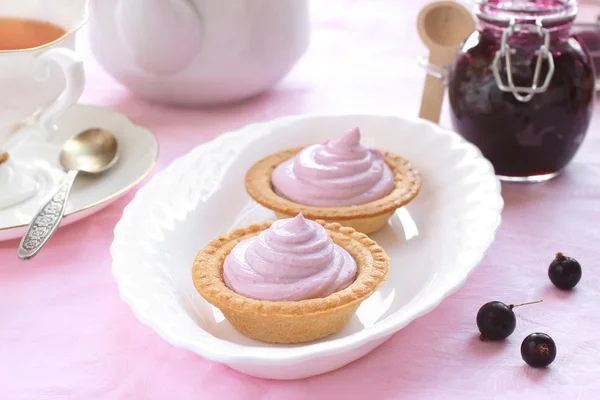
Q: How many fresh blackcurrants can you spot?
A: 3